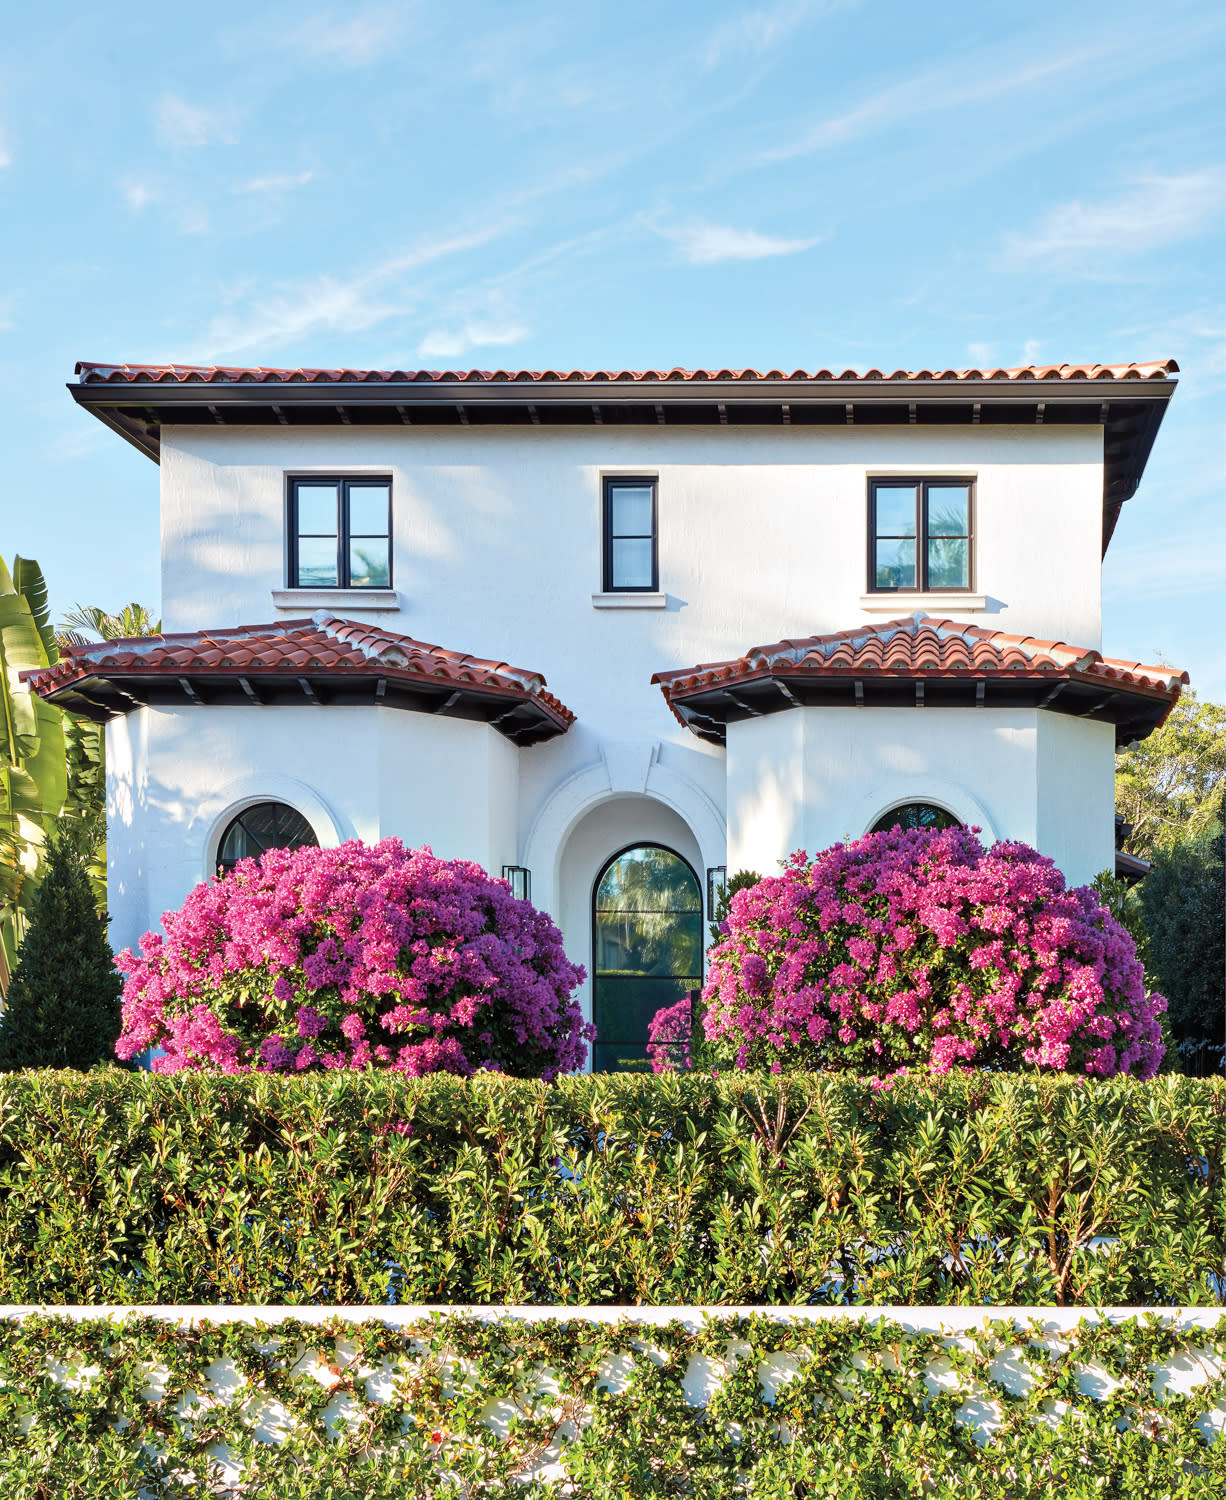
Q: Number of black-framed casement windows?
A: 3